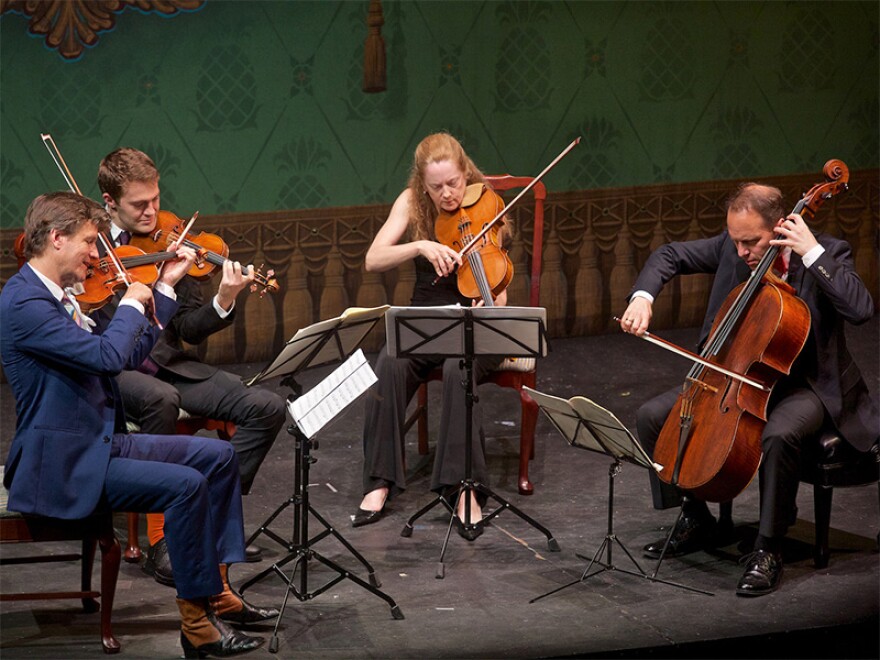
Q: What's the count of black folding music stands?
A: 4